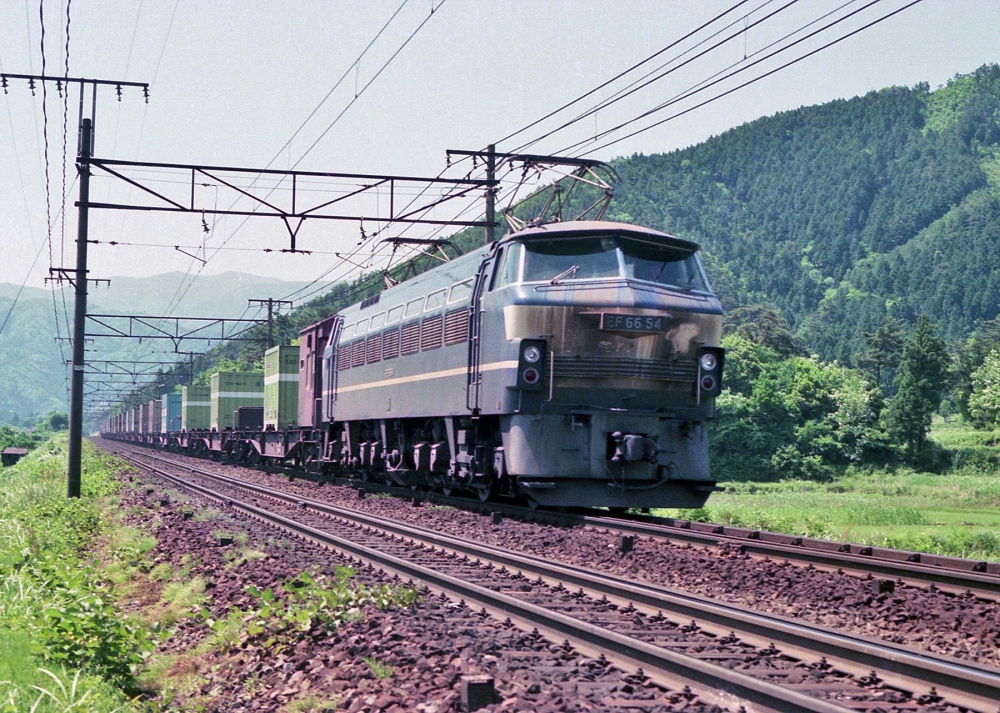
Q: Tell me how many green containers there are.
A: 3